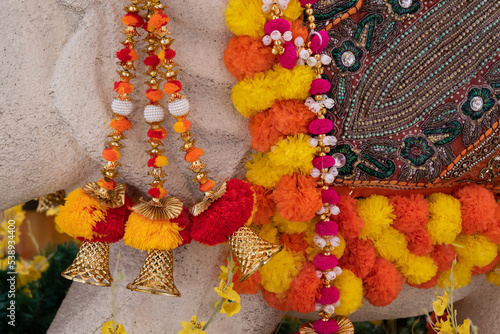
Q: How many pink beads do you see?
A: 12